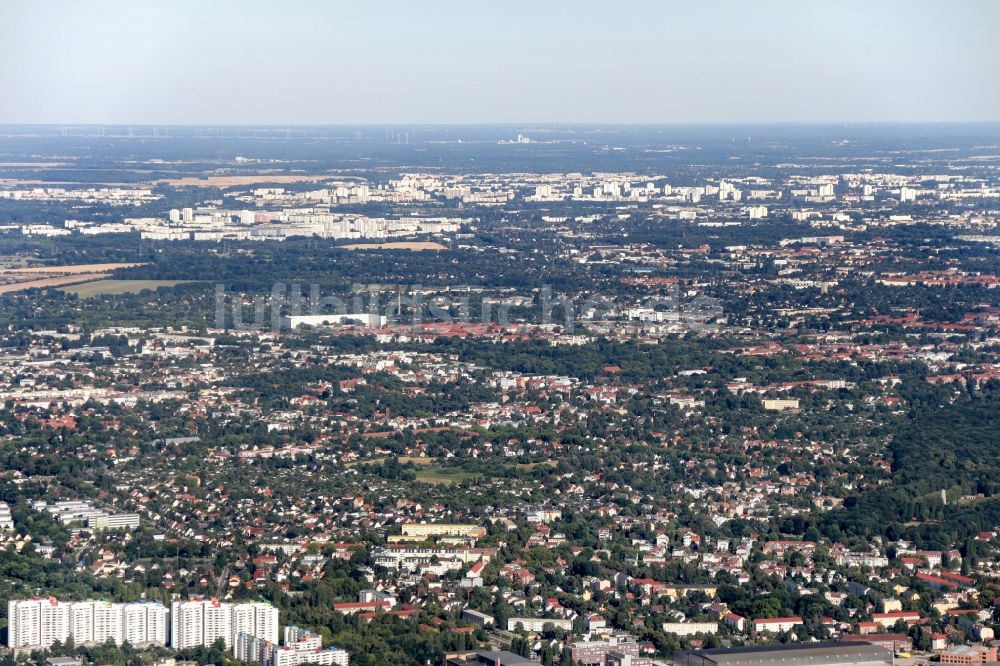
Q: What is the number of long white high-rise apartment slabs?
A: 2